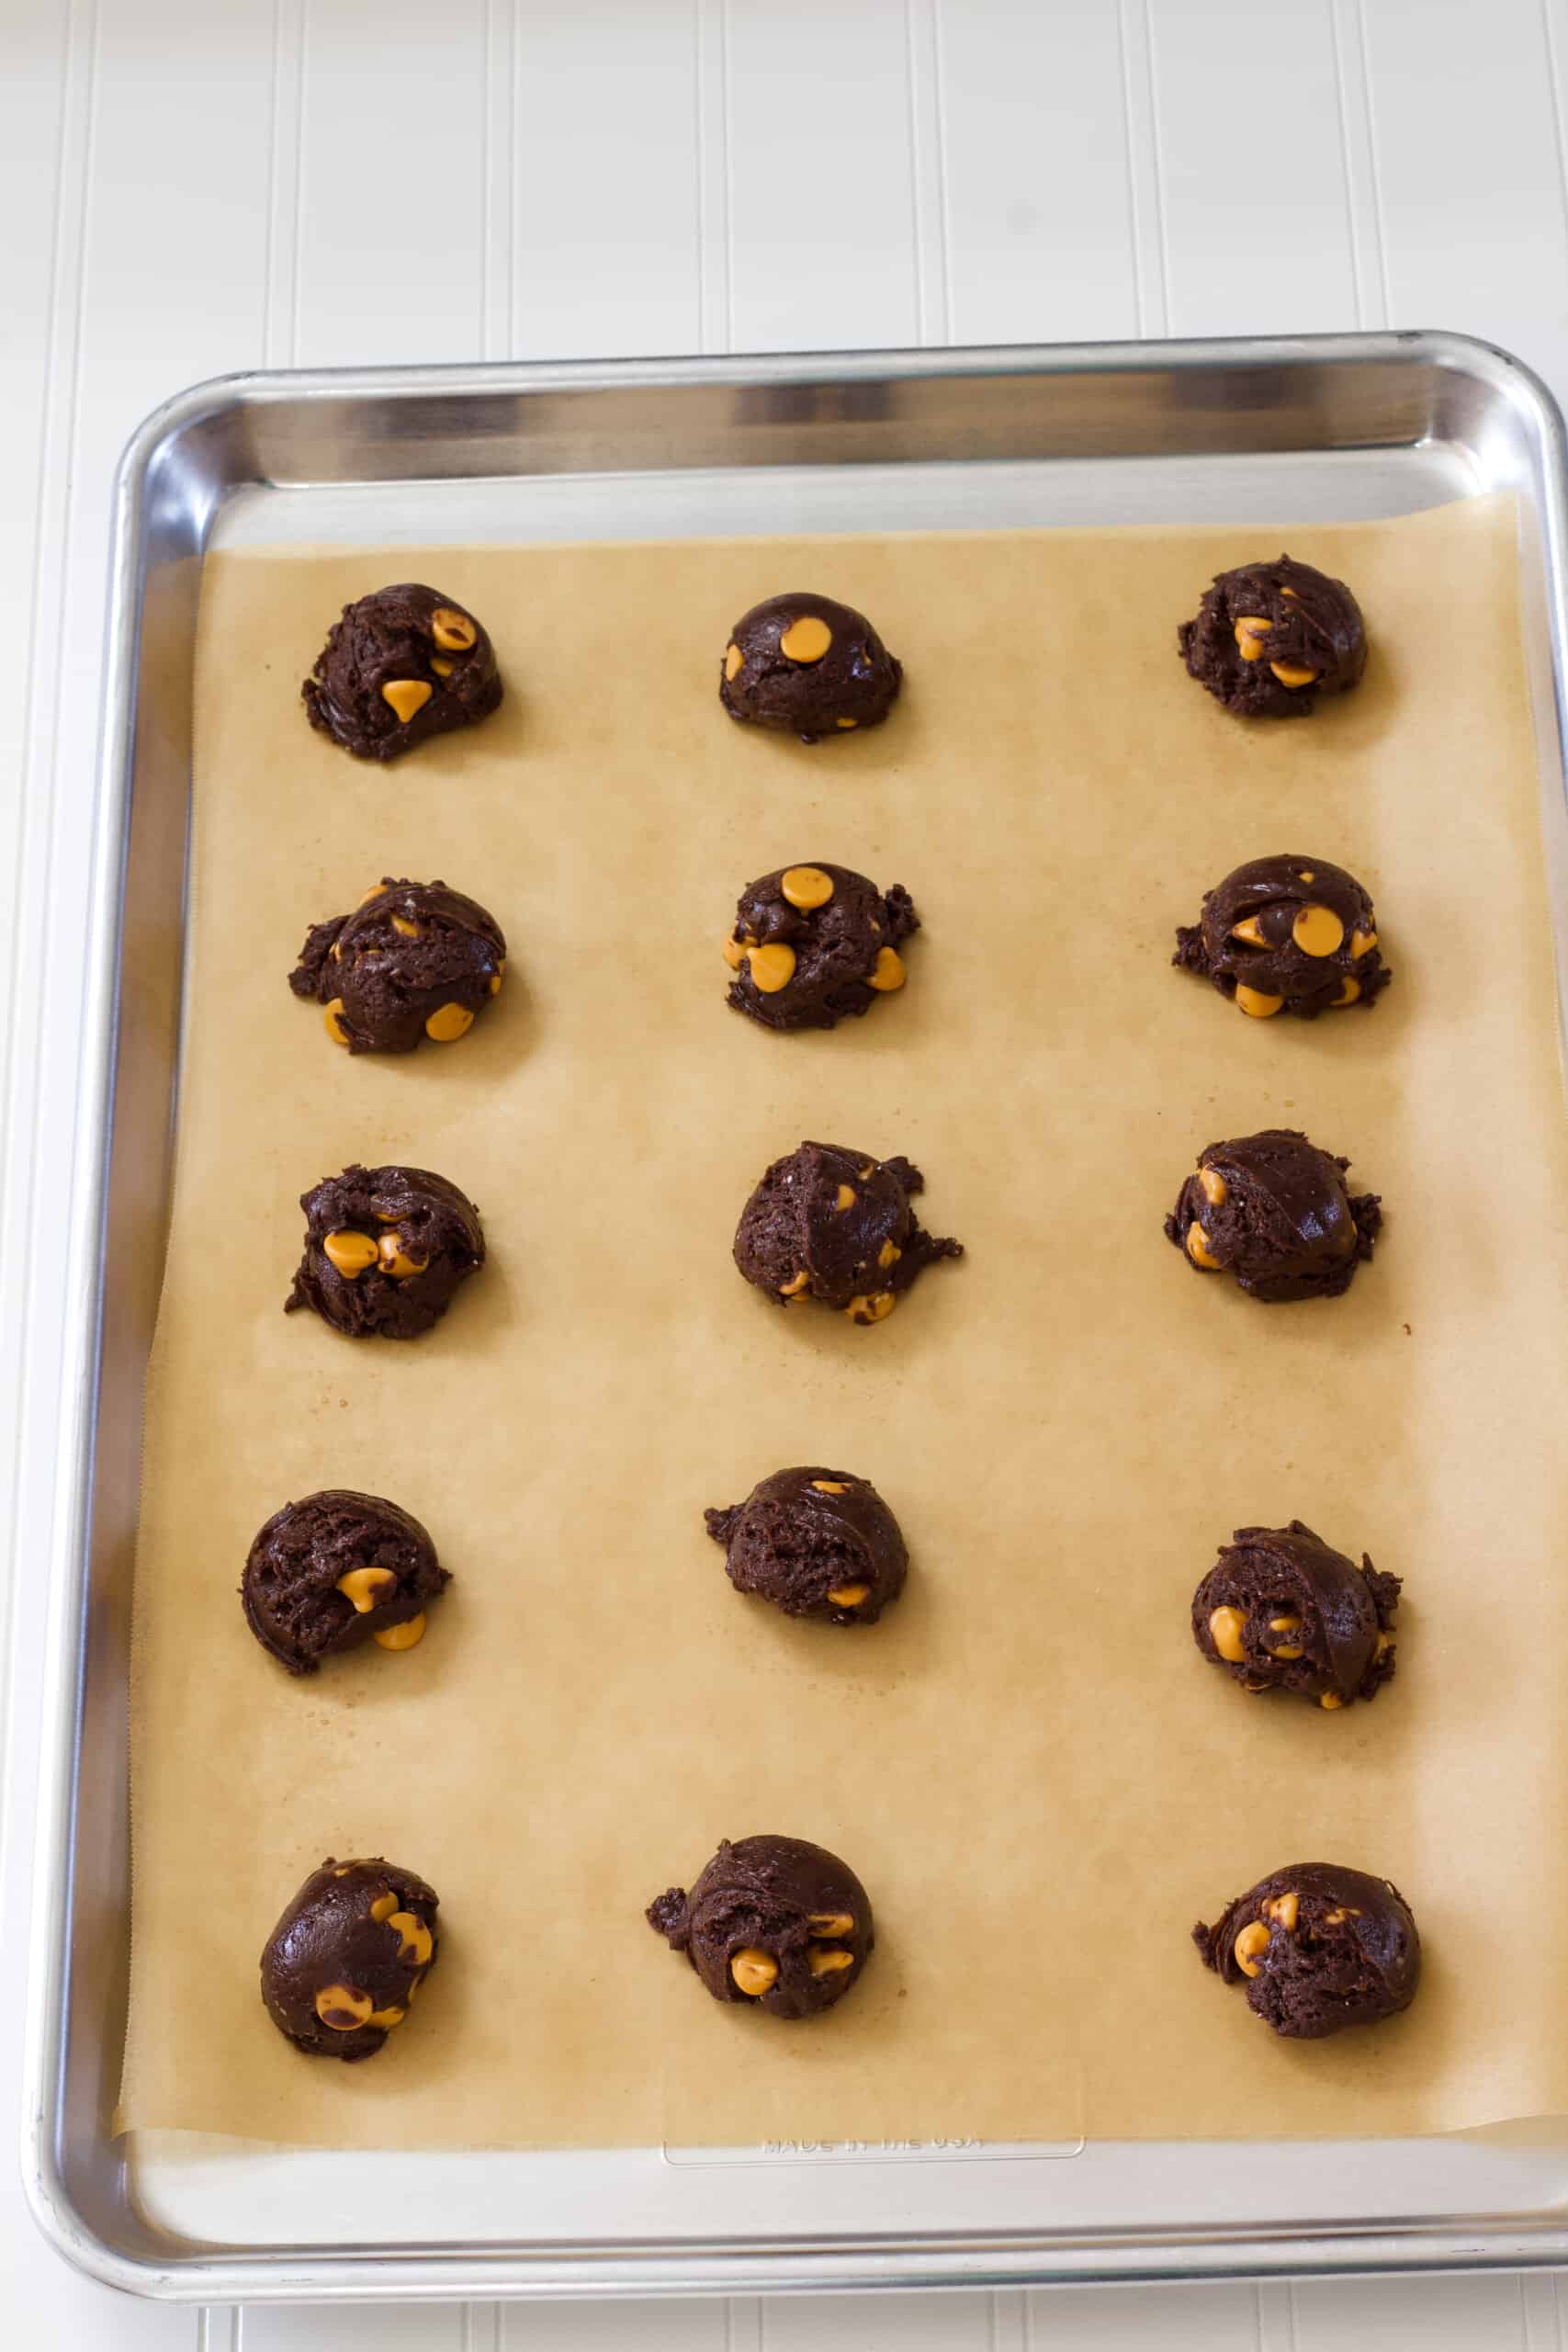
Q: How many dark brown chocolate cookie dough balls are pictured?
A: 15